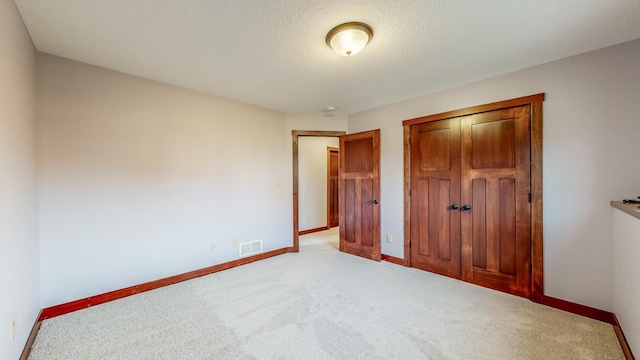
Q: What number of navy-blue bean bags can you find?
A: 0